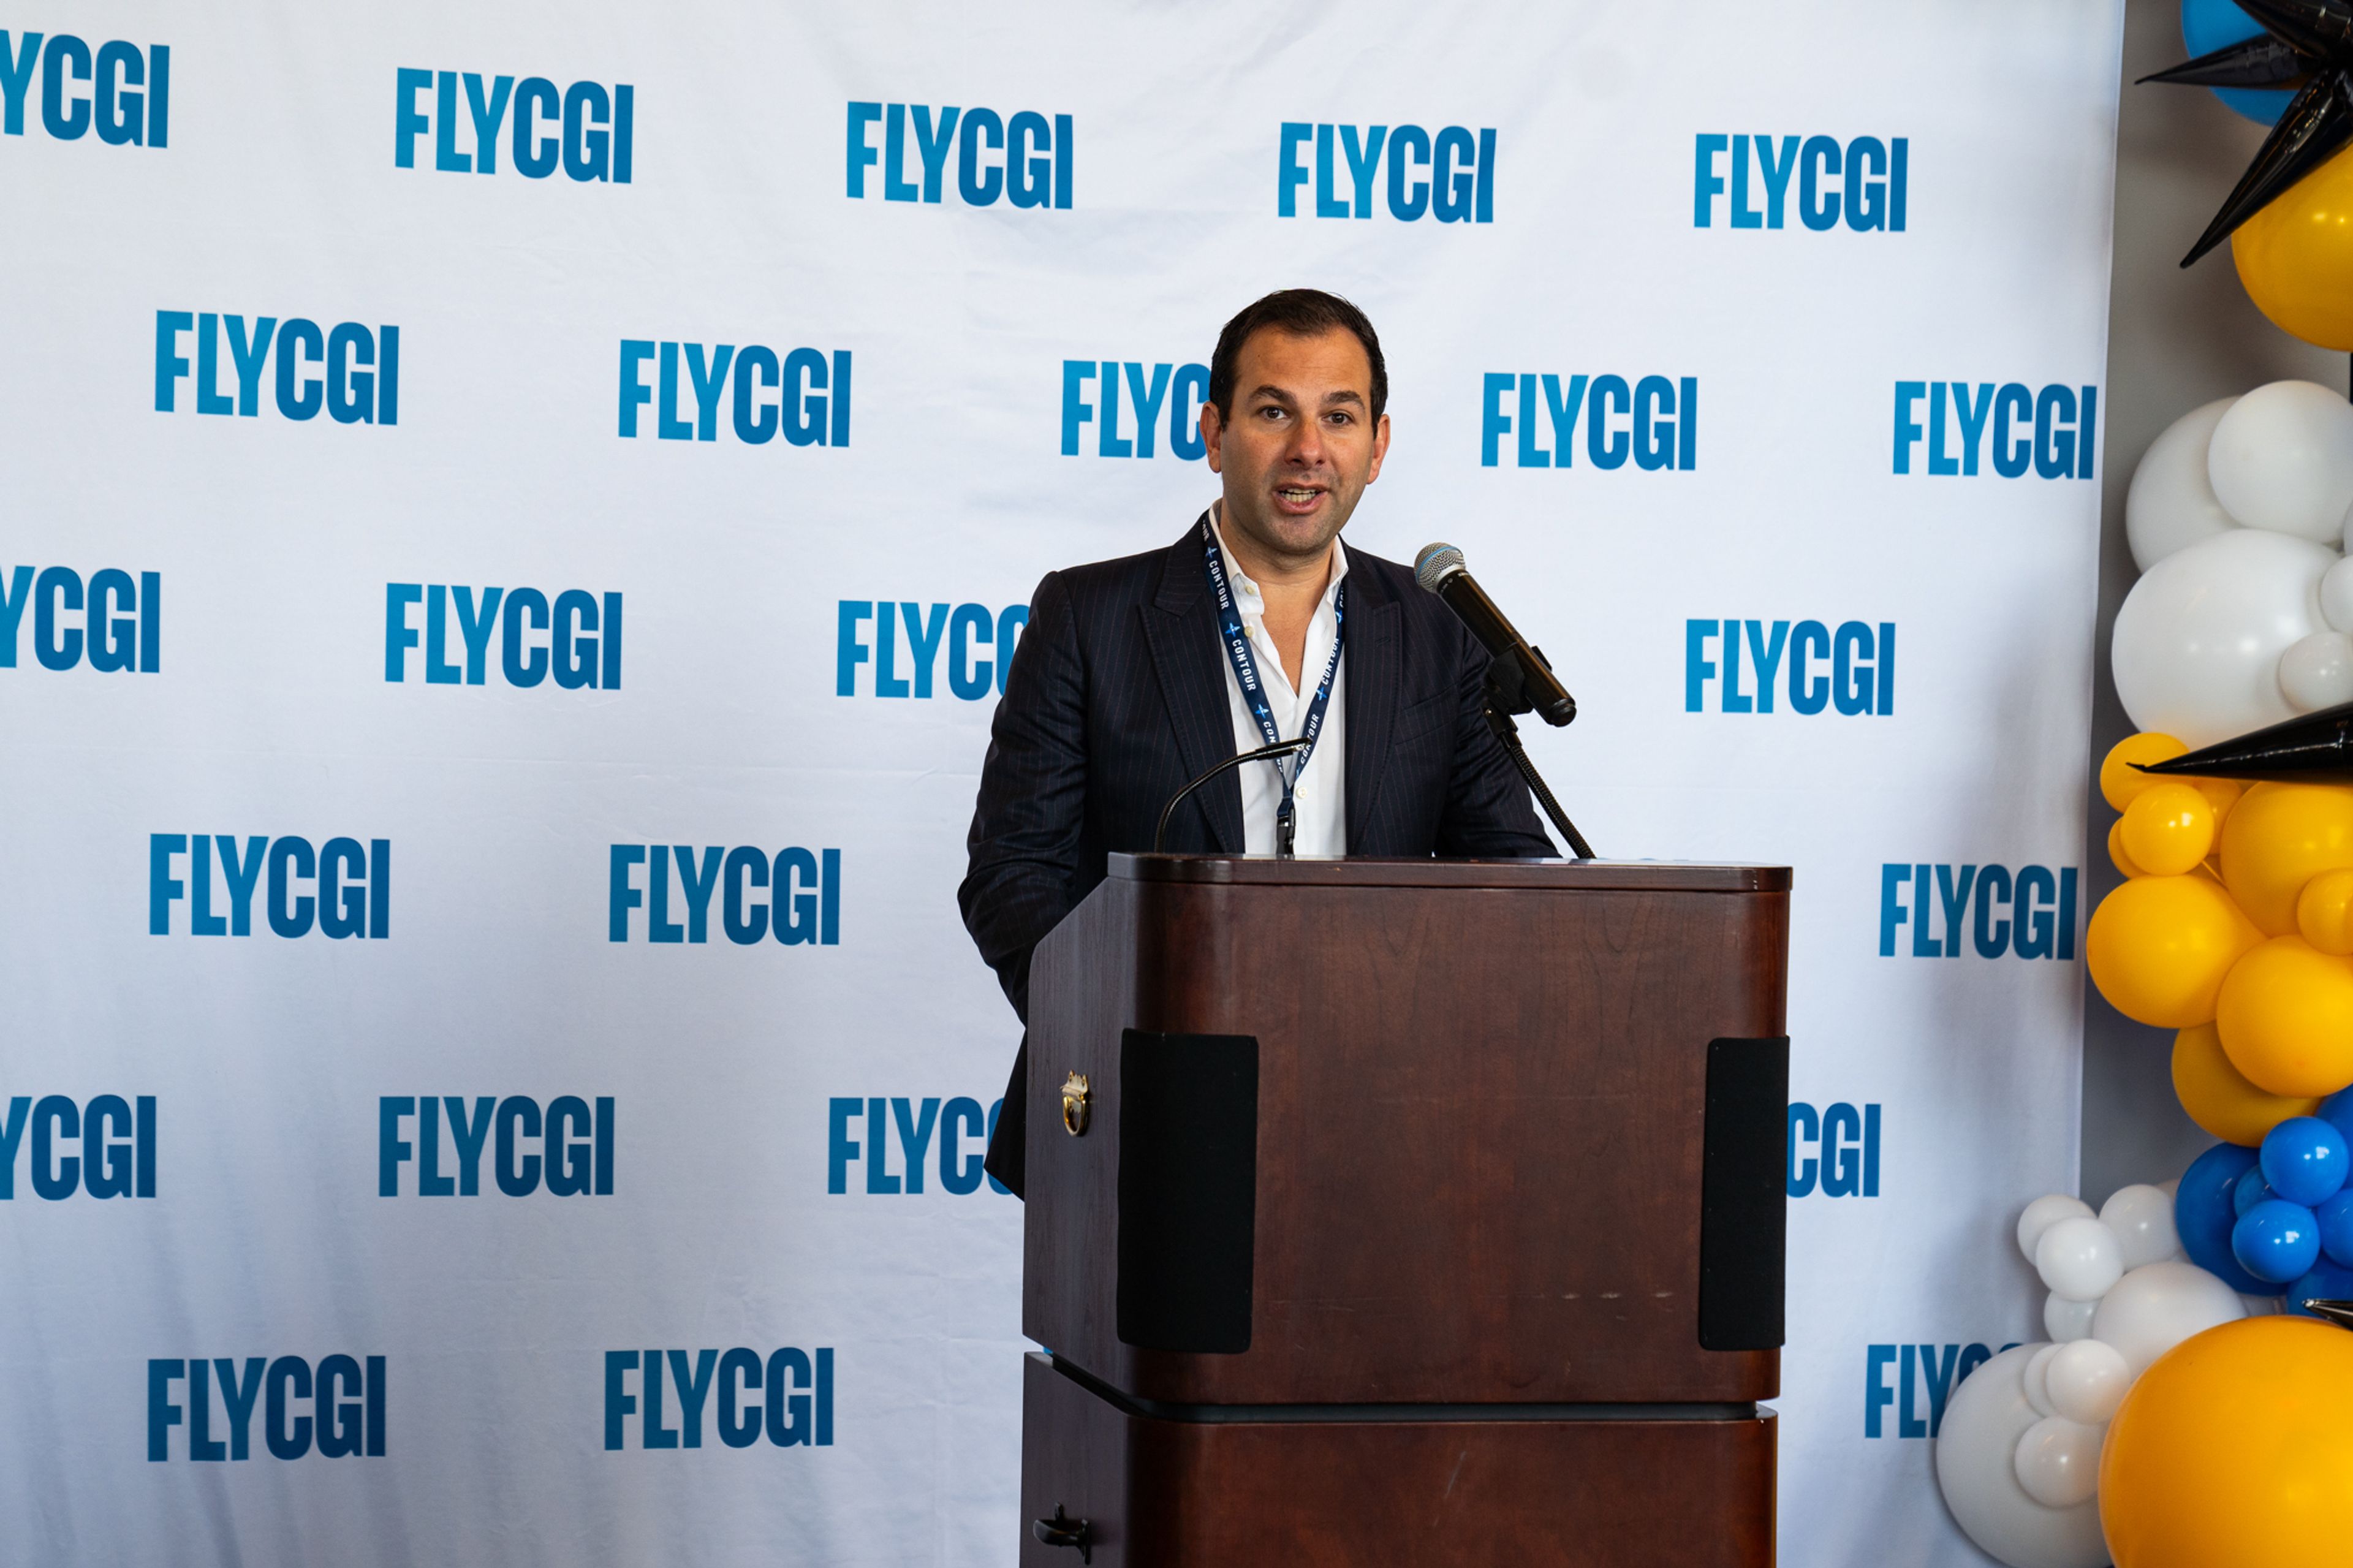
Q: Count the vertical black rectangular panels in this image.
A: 2